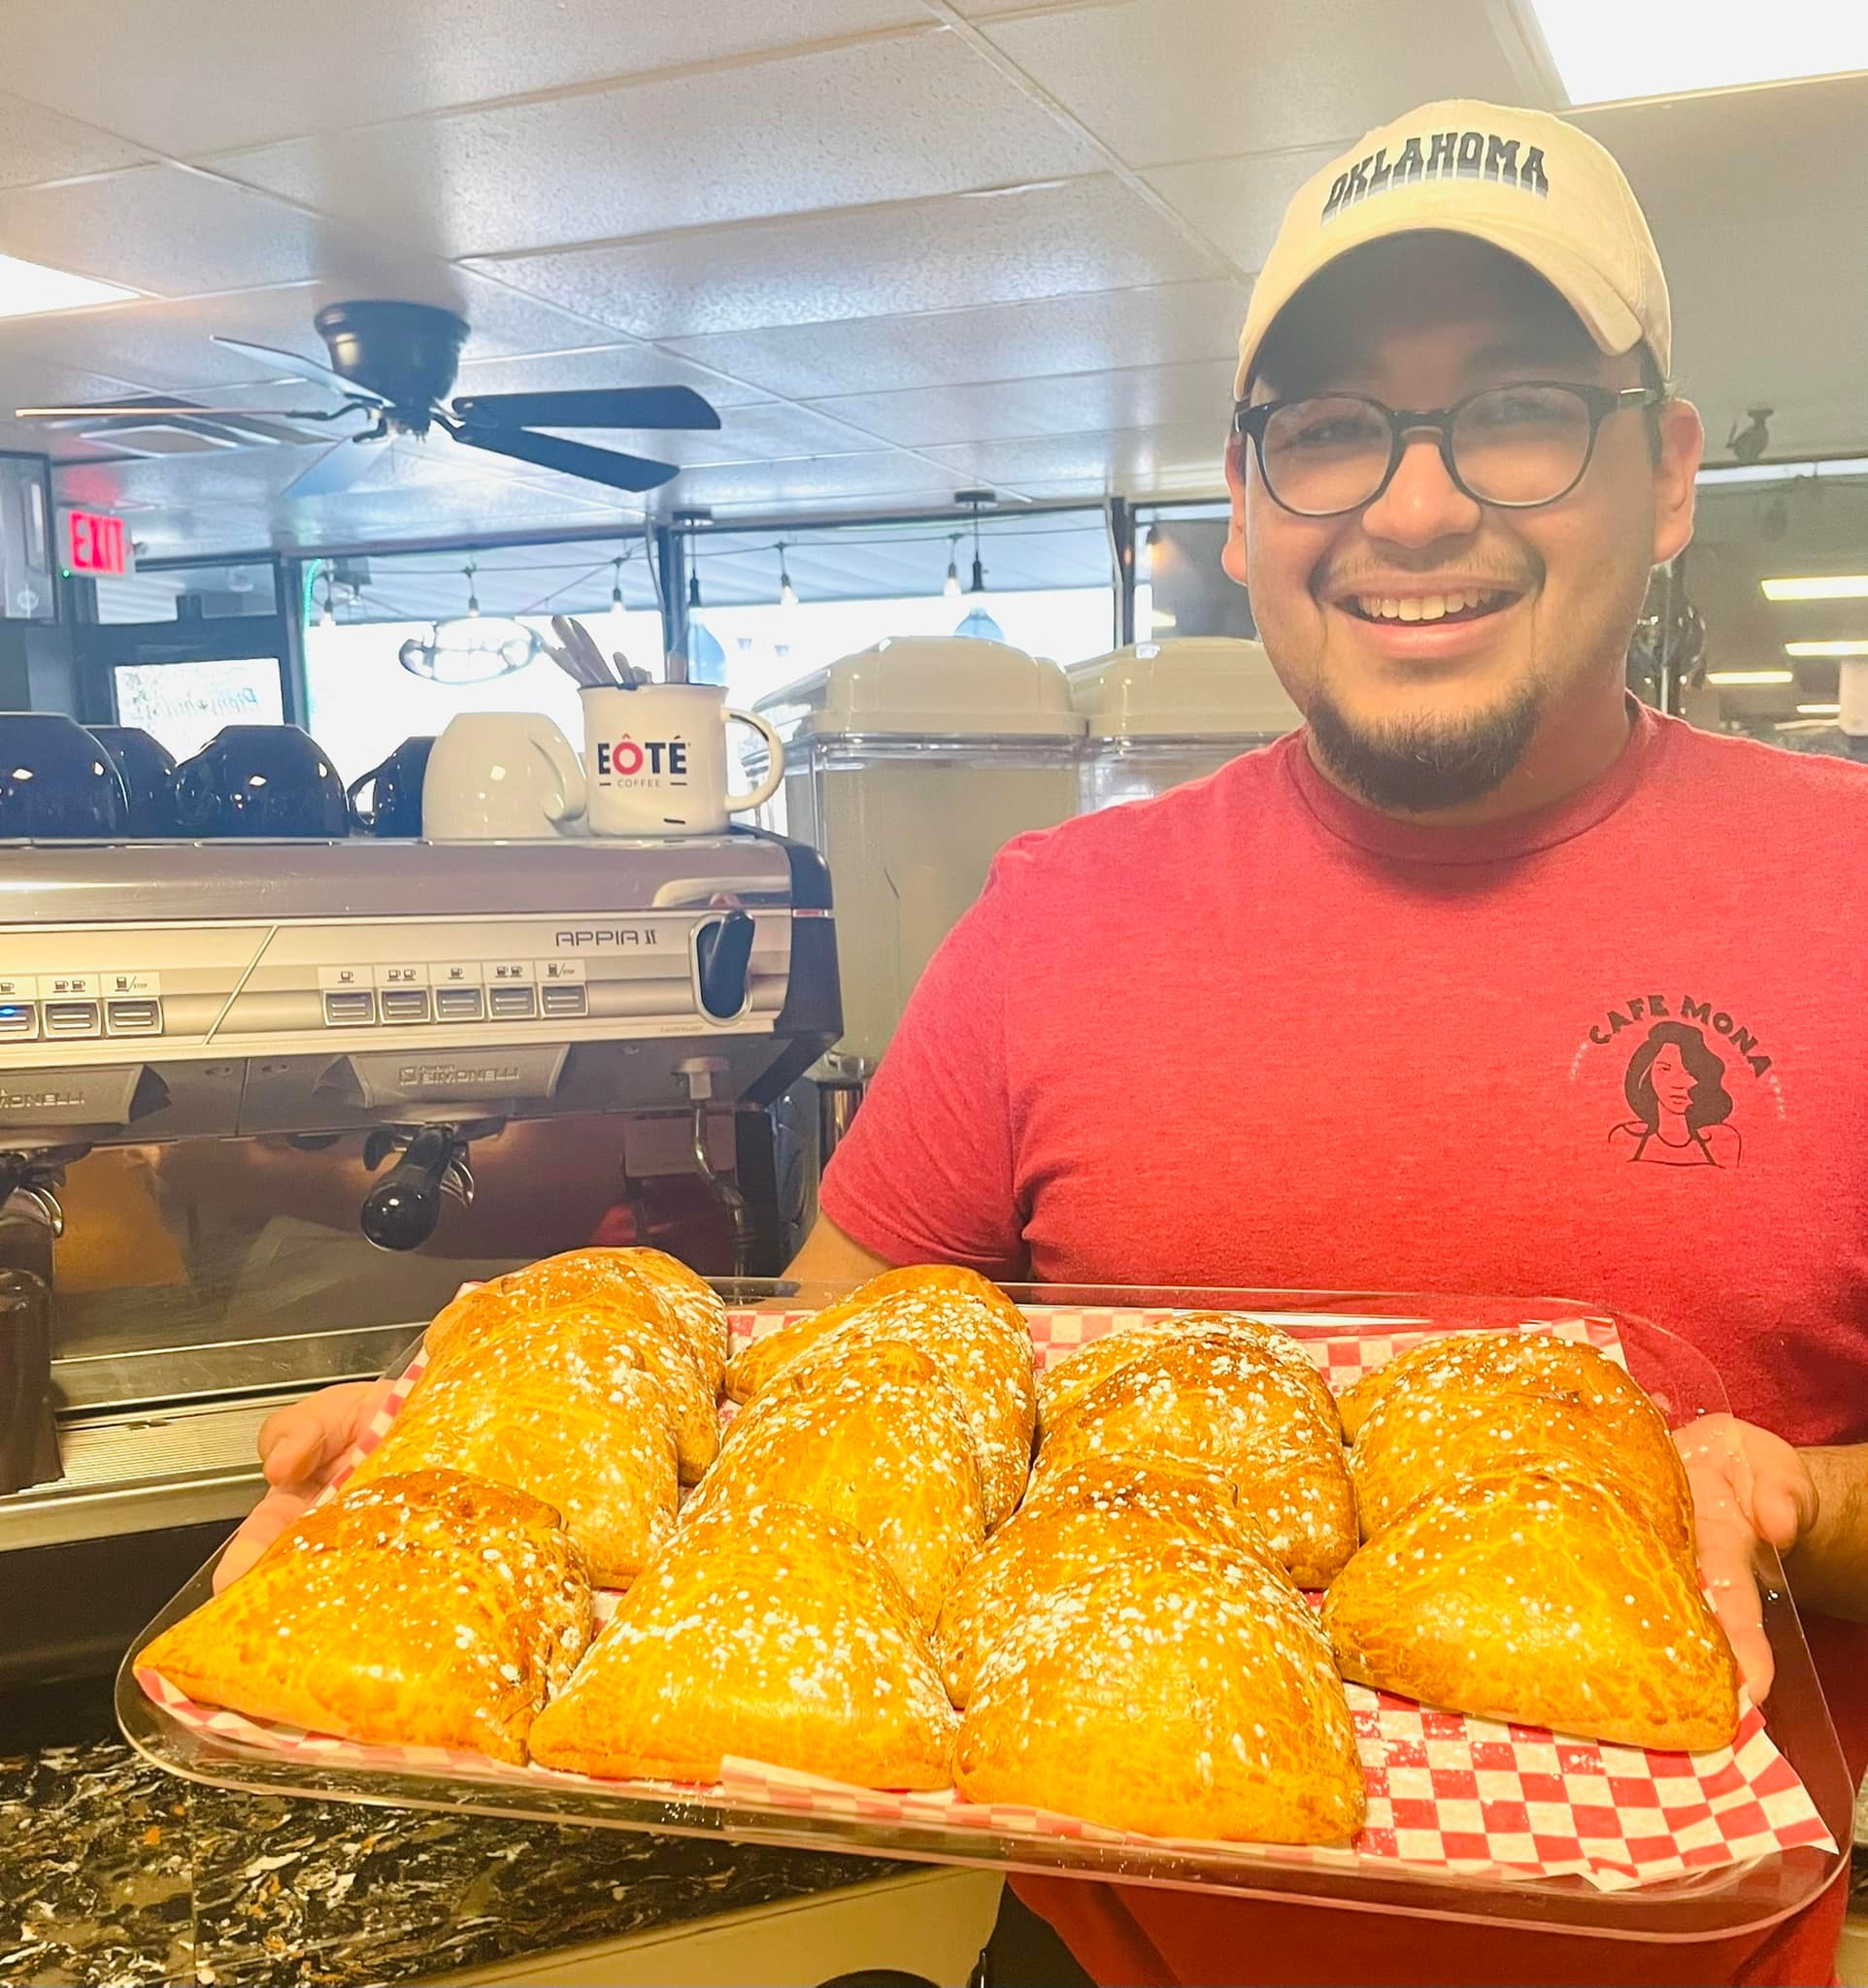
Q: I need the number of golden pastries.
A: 11